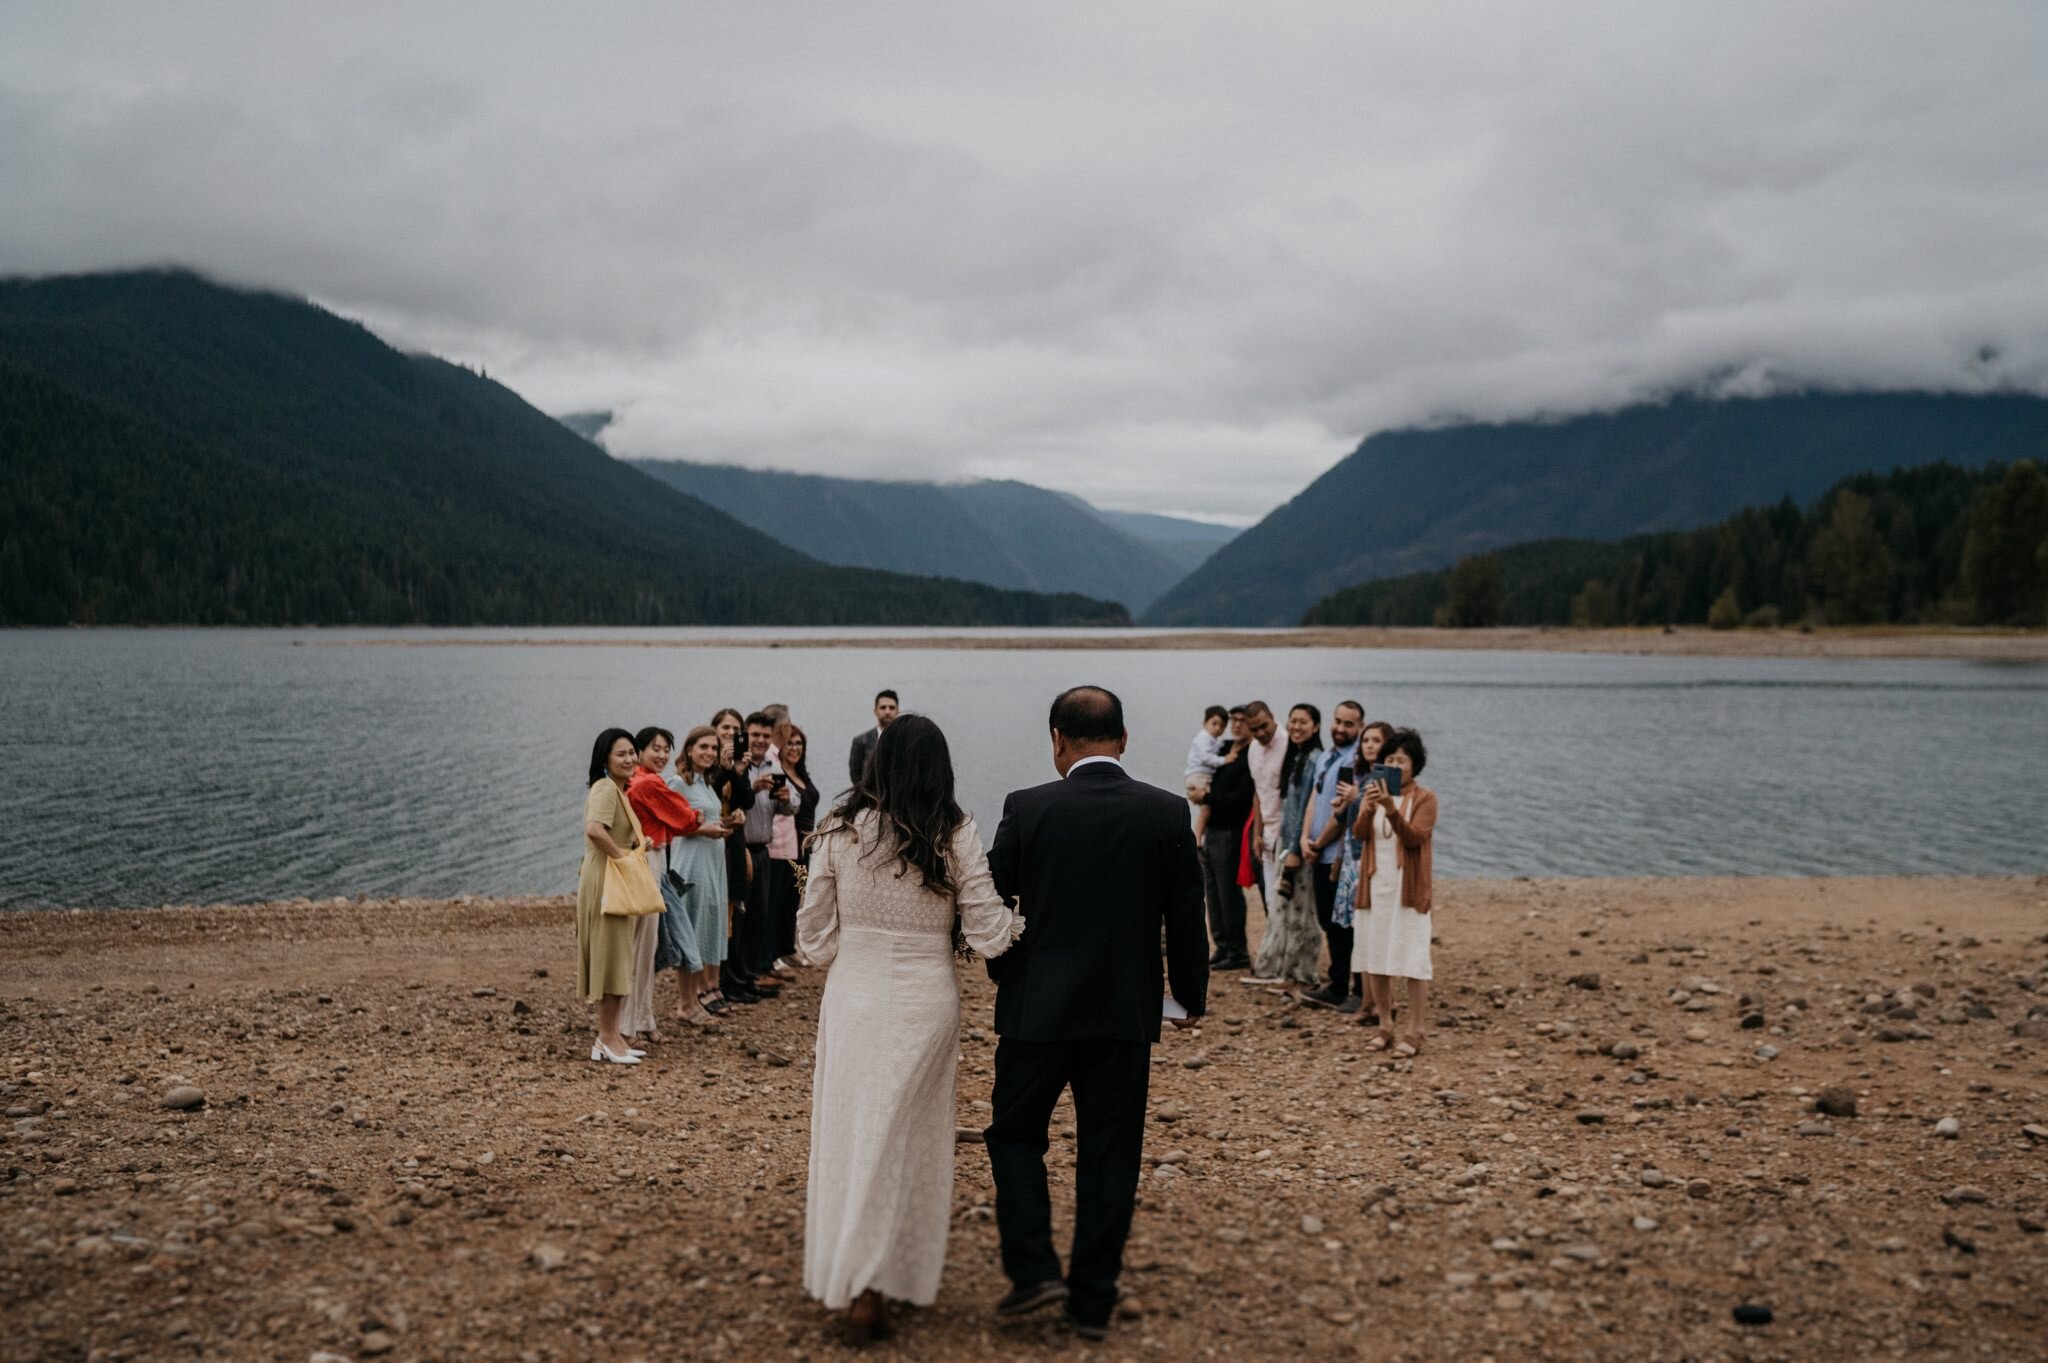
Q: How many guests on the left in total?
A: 7